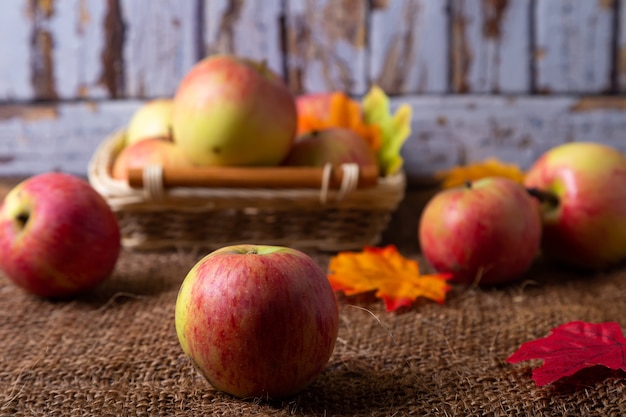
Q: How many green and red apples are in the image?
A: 9